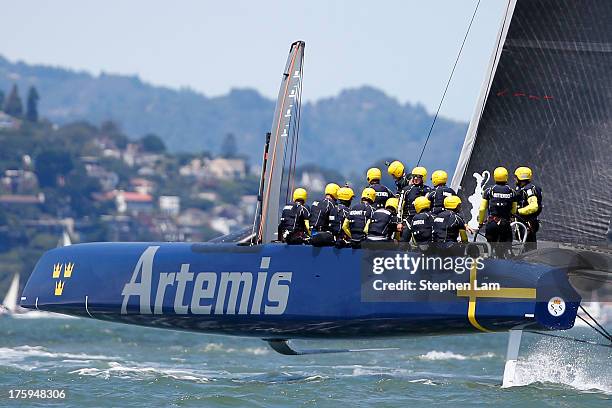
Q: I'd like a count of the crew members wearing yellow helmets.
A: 13